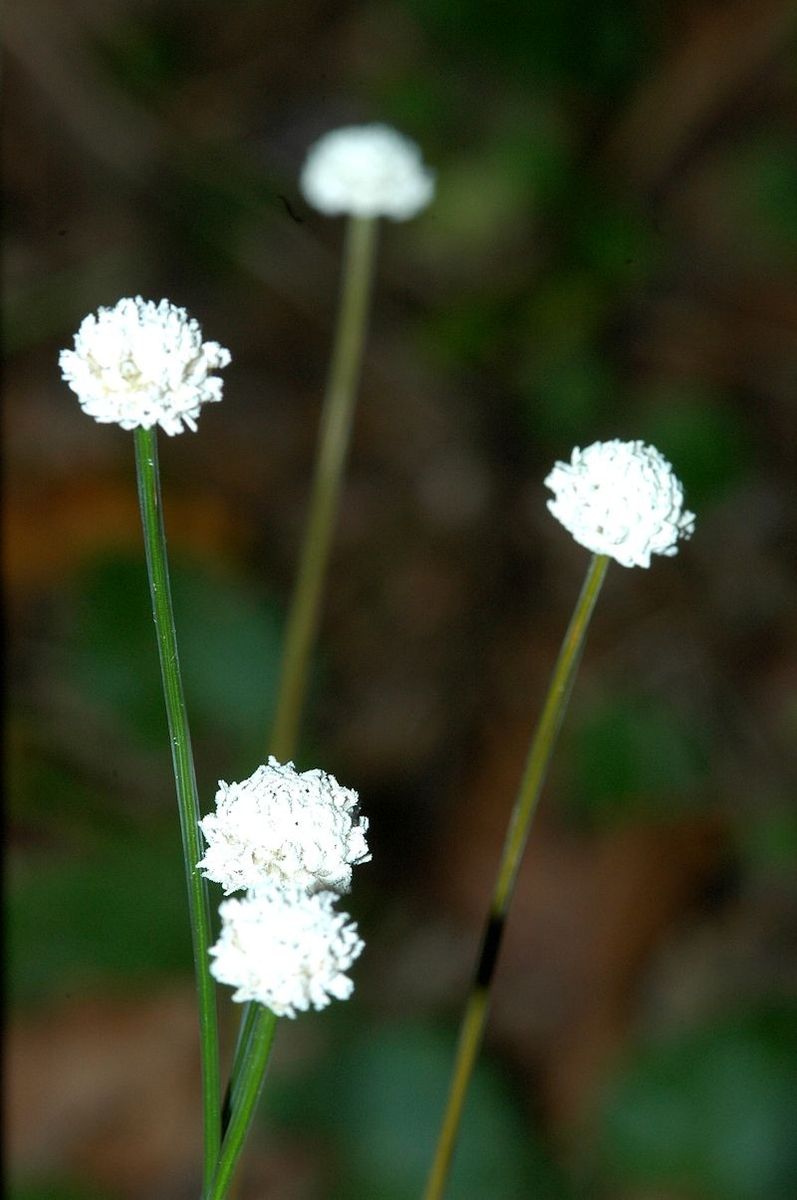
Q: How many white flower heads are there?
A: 5